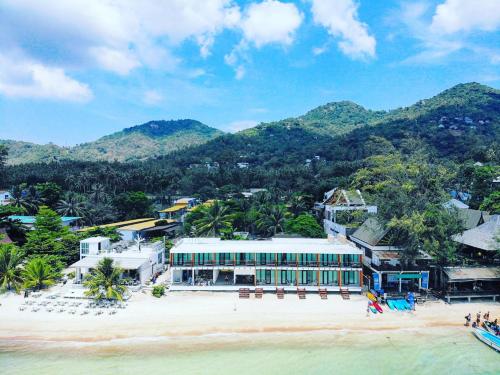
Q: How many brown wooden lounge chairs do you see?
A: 6